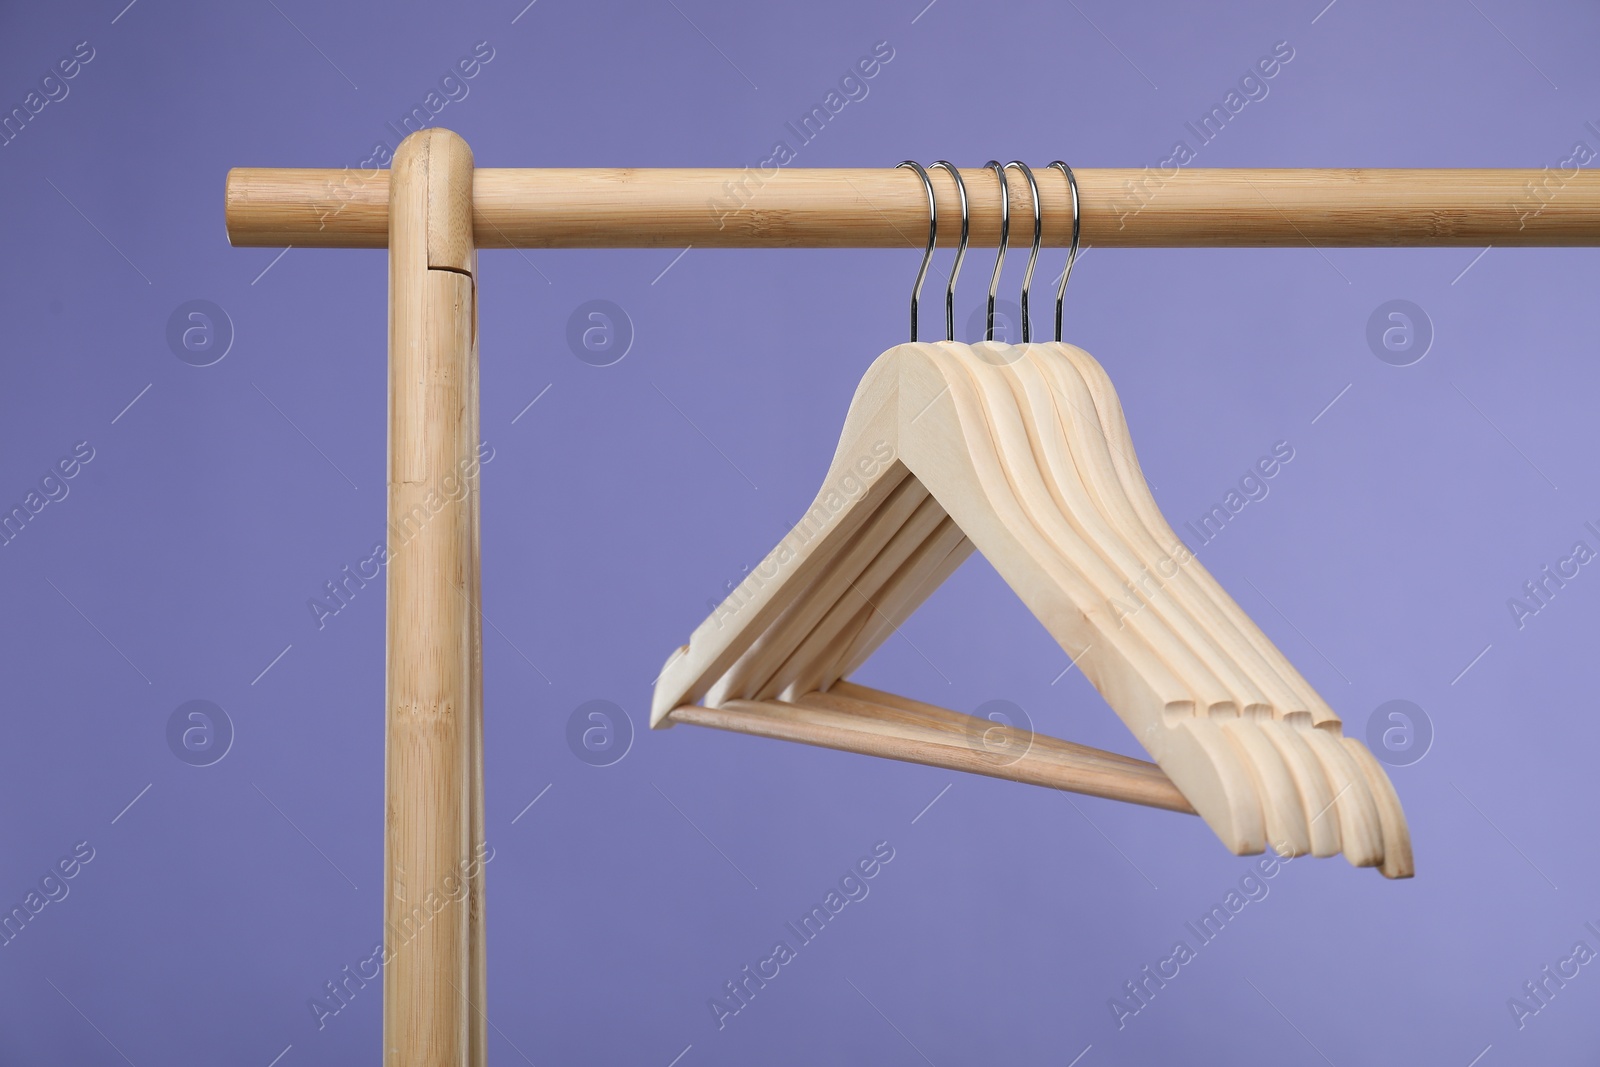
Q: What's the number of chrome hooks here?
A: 5